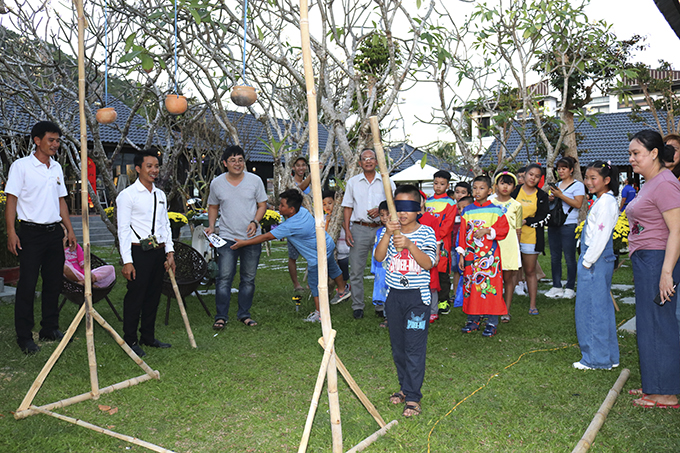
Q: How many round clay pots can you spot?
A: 3